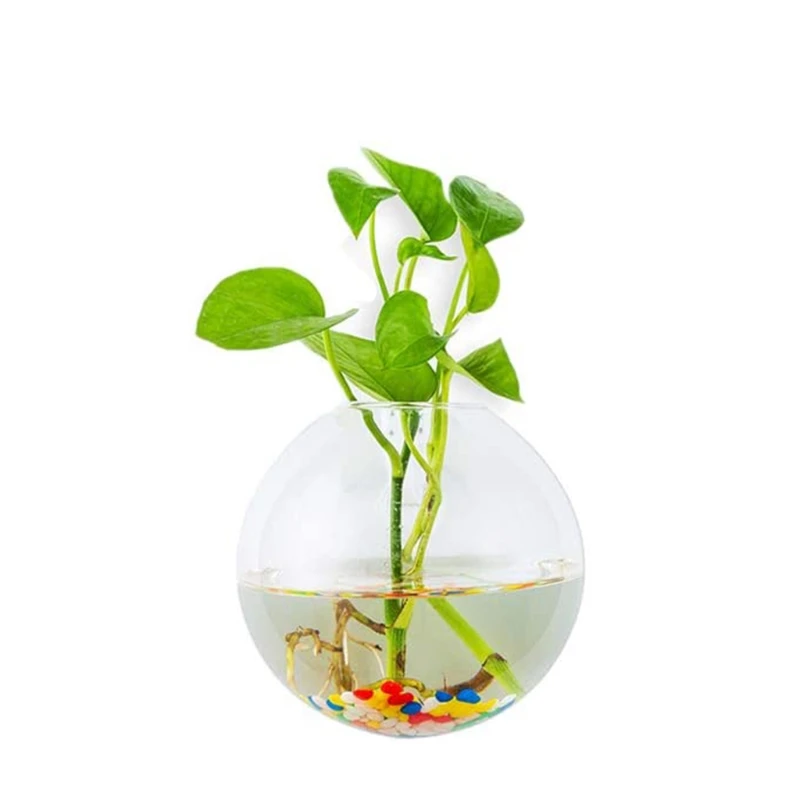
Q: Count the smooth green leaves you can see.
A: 9